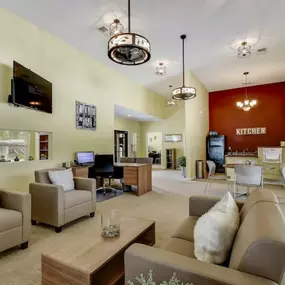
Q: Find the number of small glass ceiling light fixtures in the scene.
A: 3